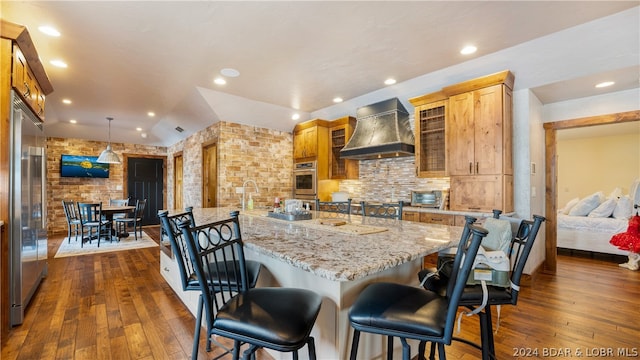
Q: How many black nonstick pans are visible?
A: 0